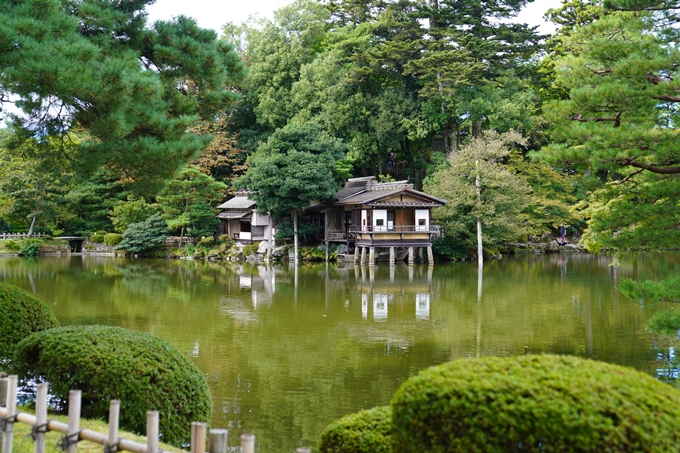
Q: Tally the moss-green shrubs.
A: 4